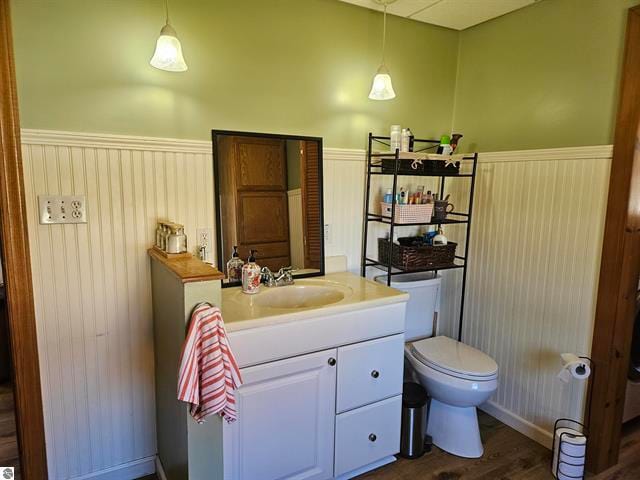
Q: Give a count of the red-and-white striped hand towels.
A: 1